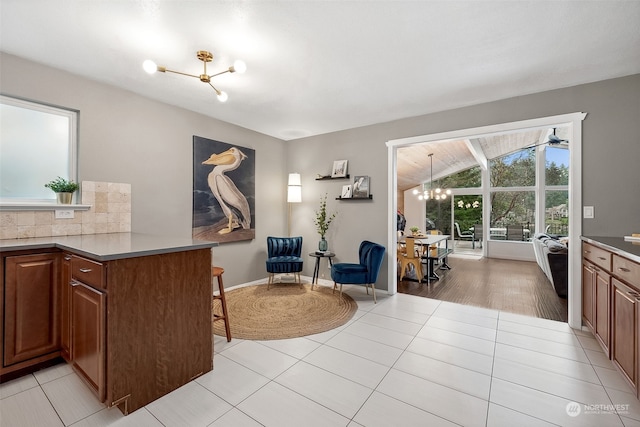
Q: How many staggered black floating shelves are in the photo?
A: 2